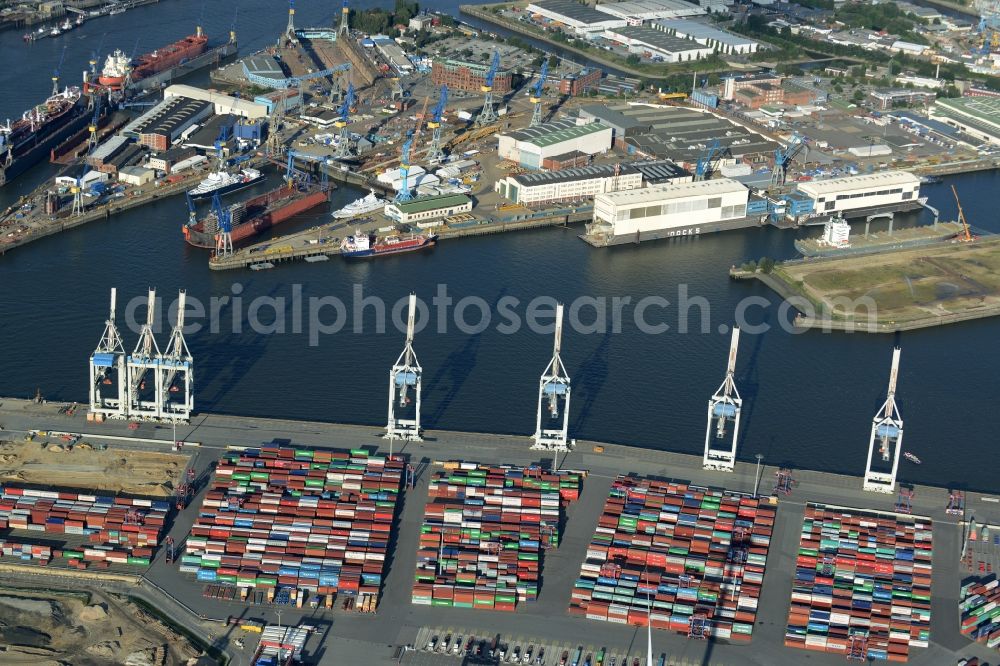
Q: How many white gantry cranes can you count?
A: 7